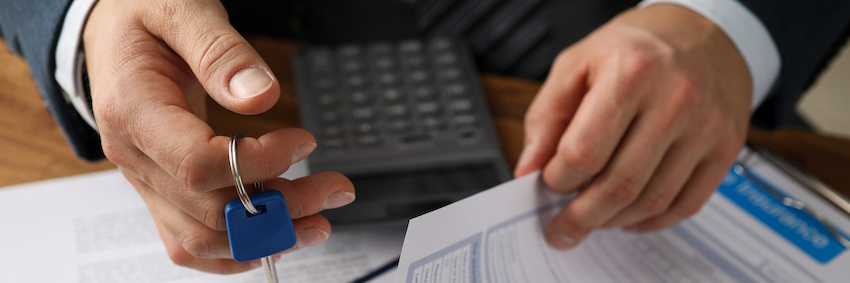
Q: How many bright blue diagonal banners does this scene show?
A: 1